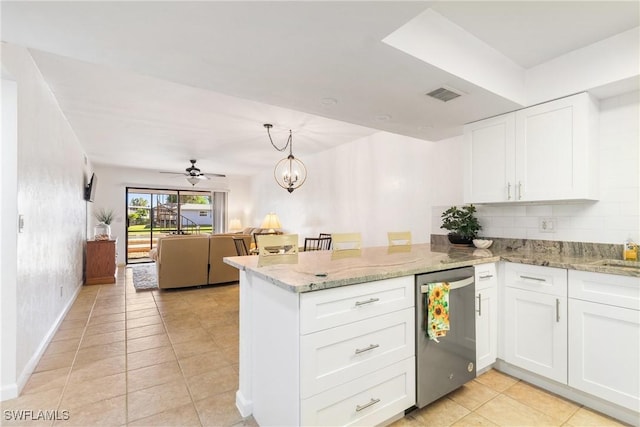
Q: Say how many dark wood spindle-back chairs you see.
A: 4